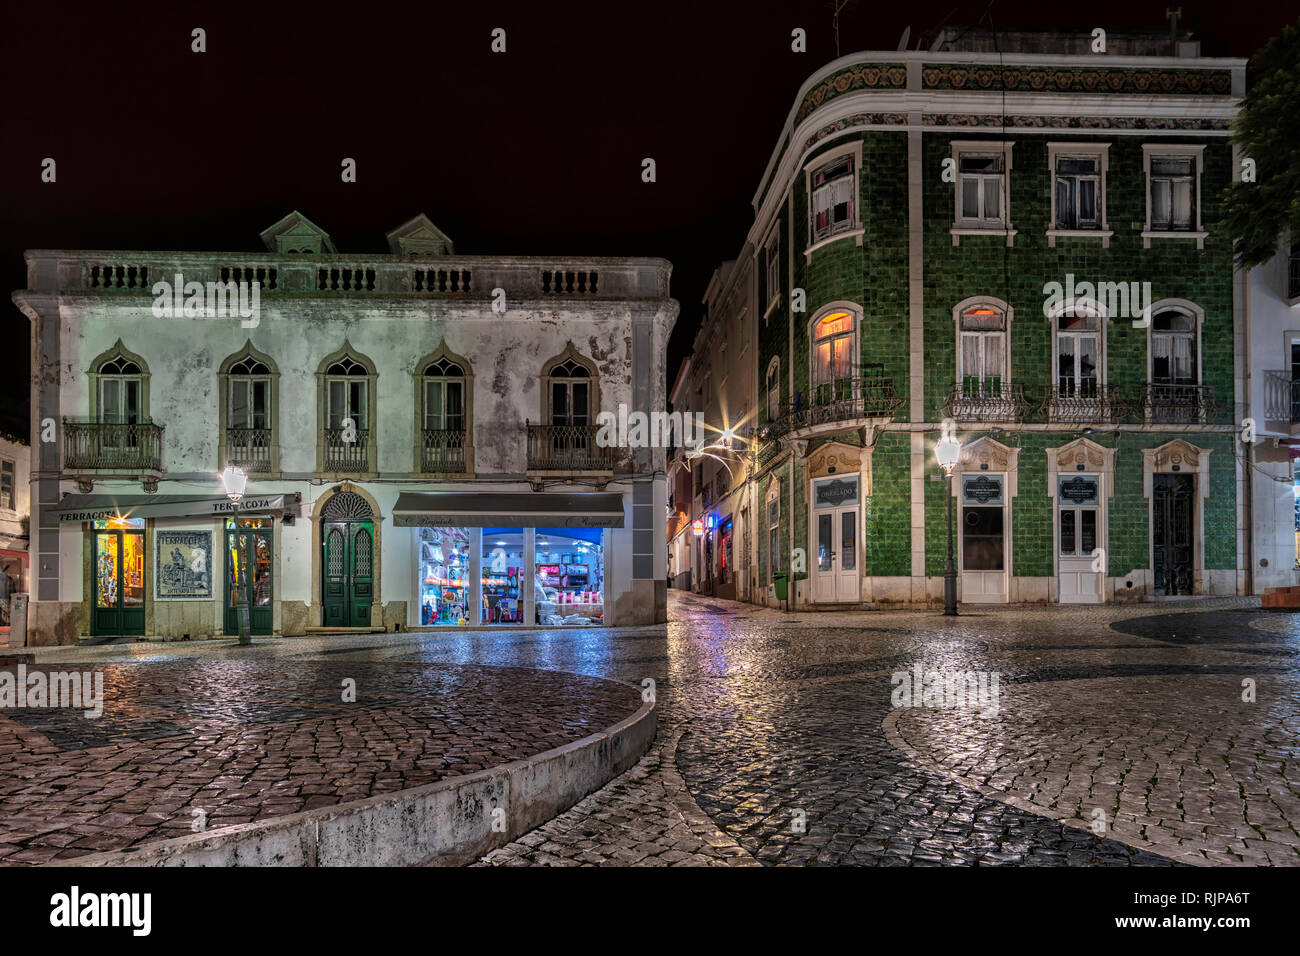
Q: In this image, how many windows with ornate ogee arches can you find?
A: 5